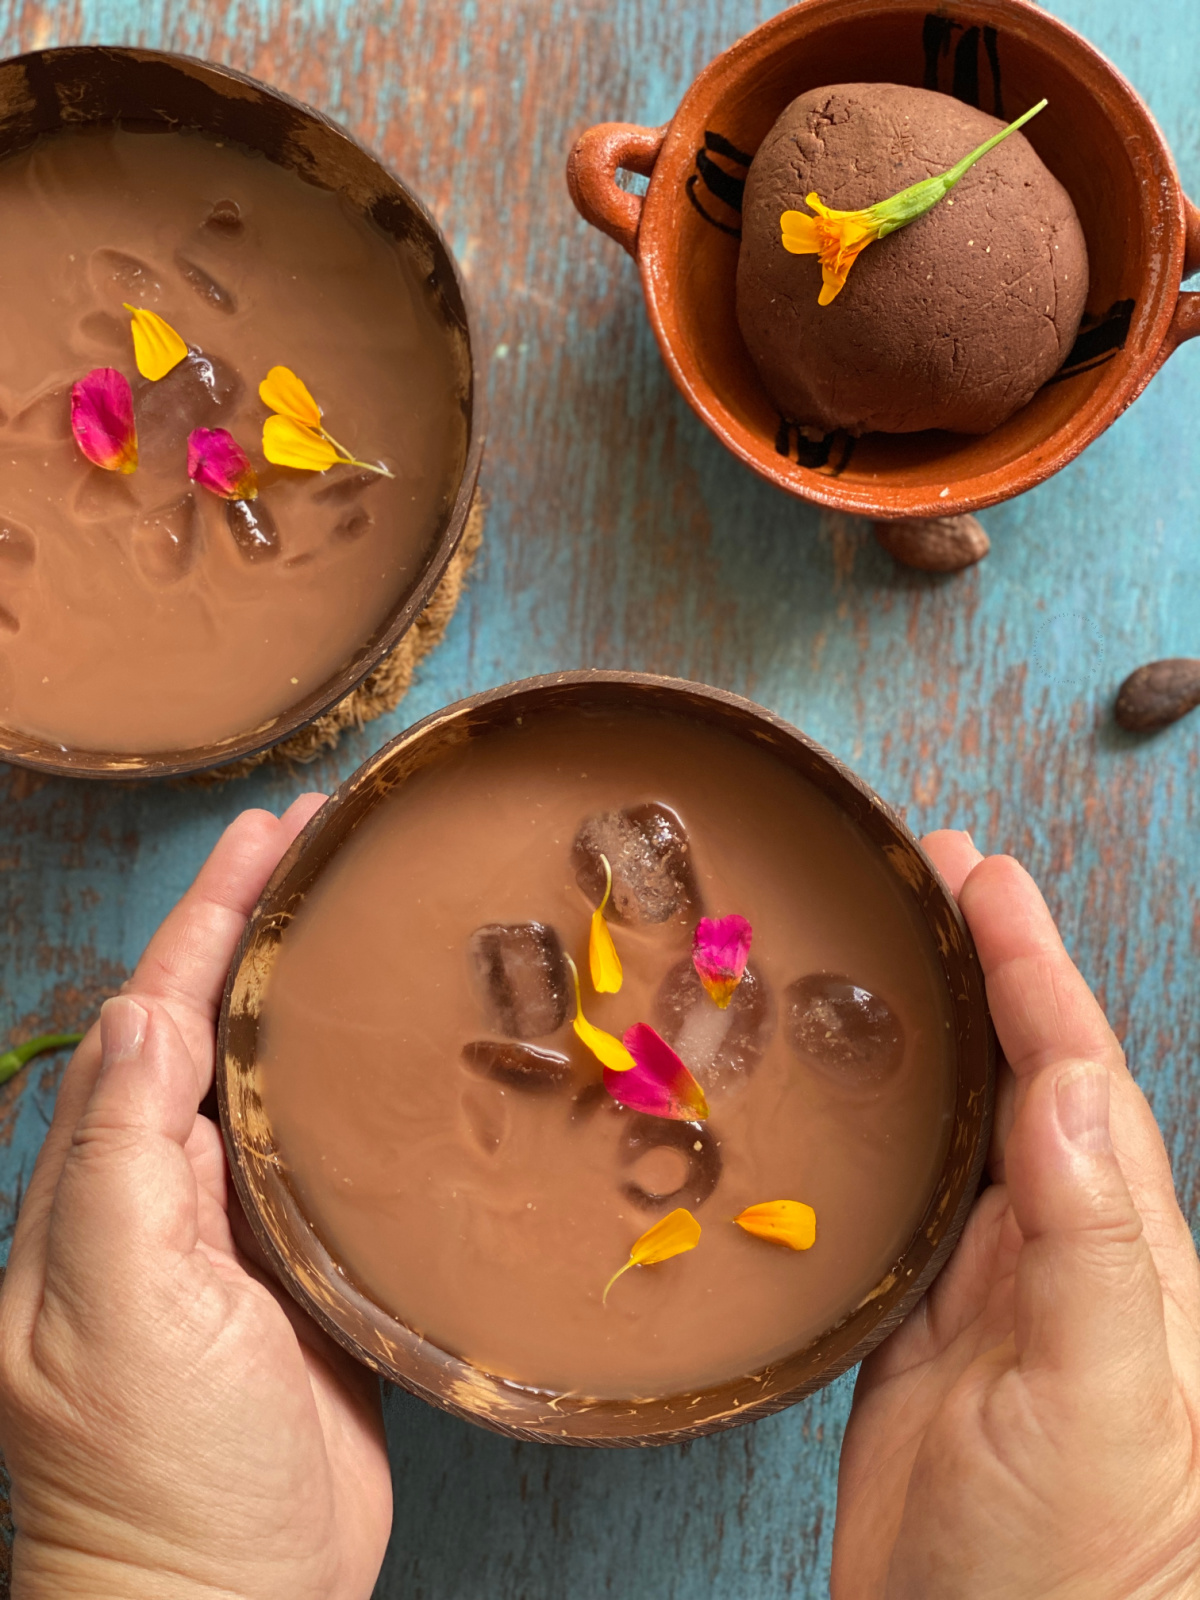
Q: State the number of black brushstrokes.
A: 12